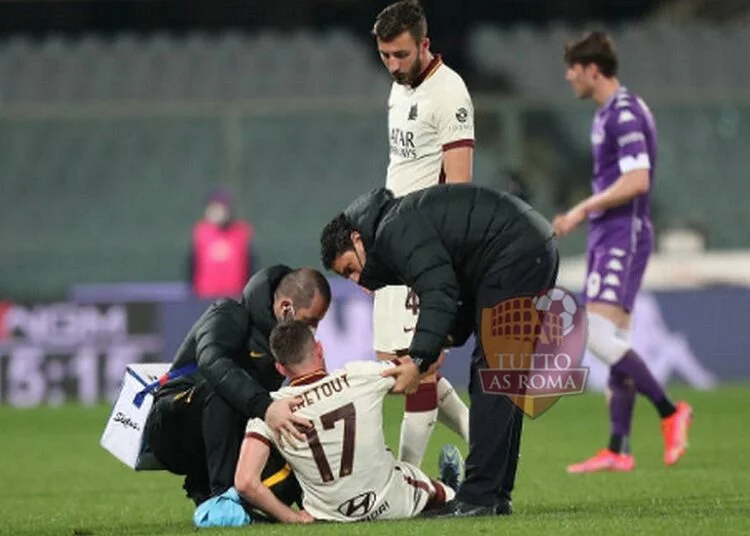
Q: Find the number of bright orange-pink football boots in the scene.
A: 2